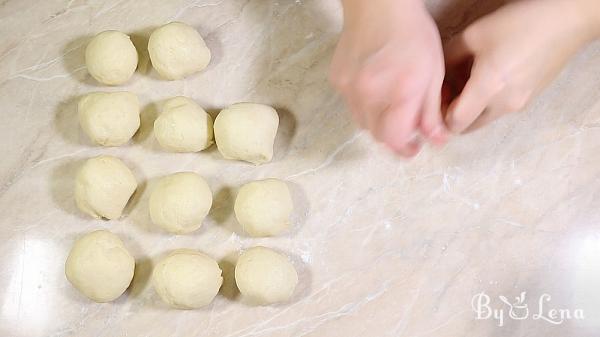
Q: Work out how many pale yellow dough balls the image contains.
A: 11